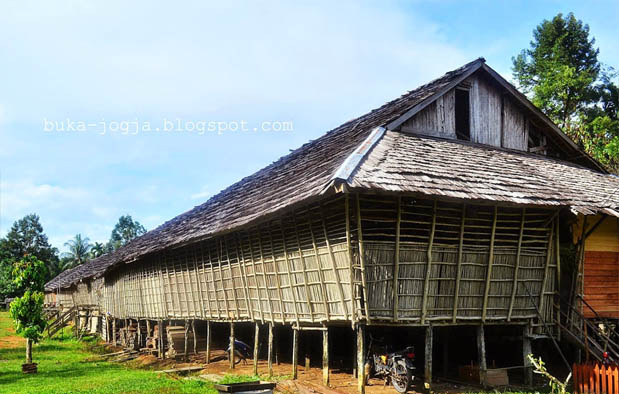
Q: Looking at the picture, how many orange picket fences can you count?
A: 1